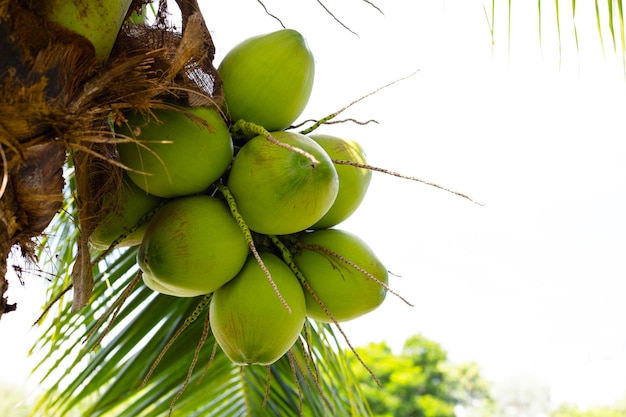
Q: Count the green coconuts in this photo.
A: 8